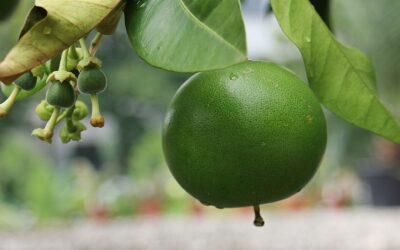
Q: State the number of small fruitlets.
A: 3